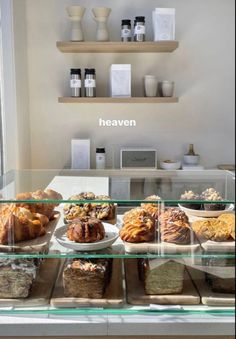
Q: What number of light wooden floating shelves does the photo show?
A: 2